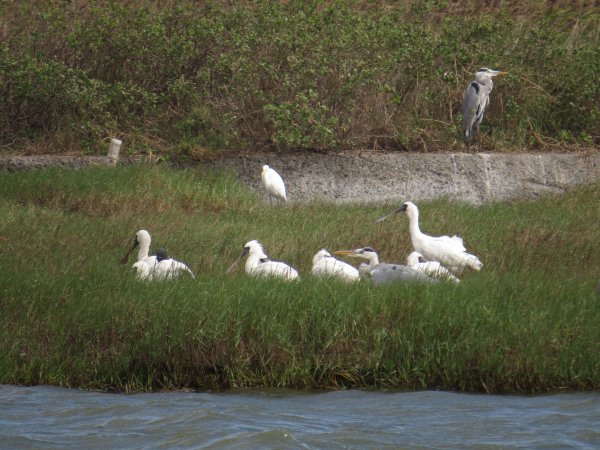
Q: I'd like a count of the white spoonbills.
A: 5